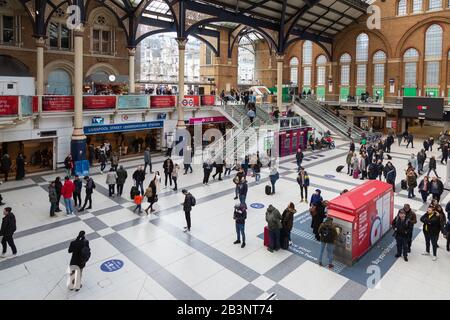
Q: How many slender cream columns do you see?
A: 5